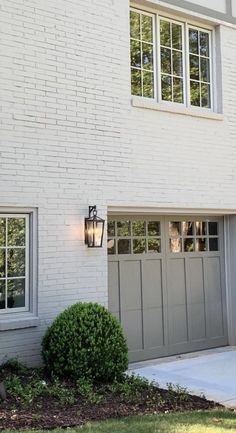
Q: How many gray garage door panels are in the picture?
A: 6